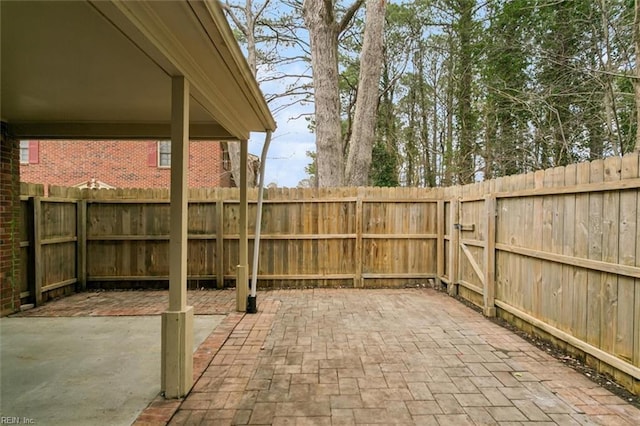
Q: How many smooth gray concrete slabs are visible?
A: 1